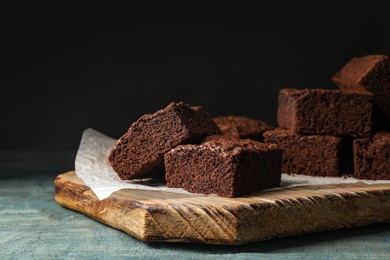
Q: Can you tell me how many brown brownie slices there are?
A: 7